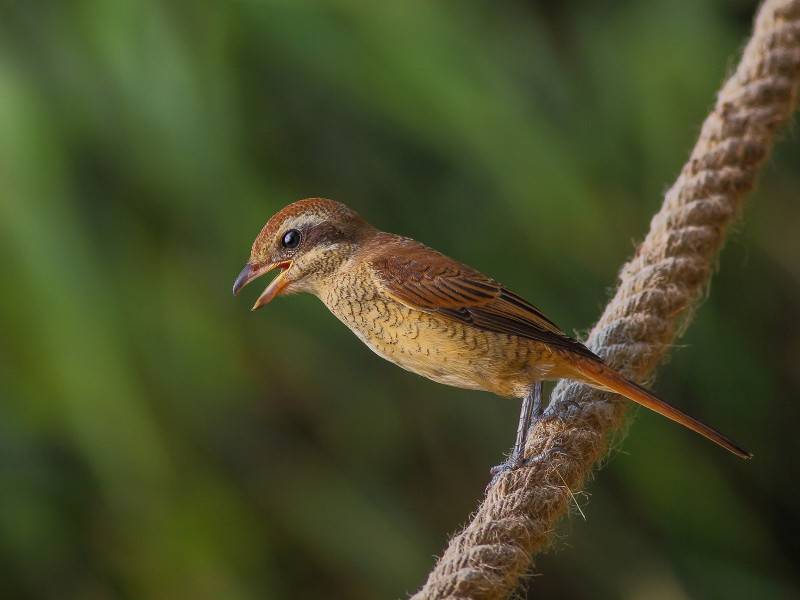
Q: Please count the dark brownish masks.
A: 1